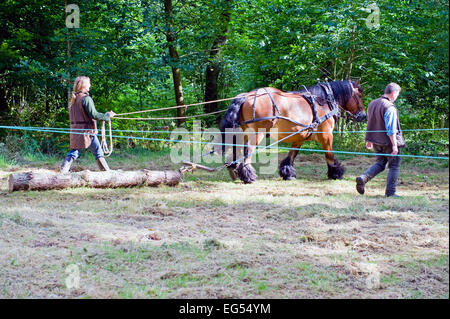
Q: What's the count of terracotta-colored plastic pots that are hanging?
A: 0